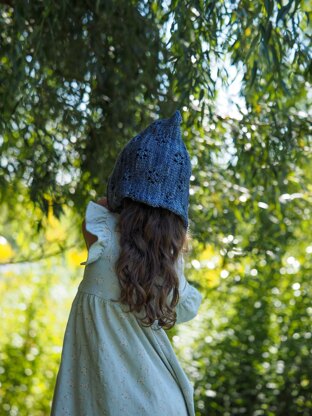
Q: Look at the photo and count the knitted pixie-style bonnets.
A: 1